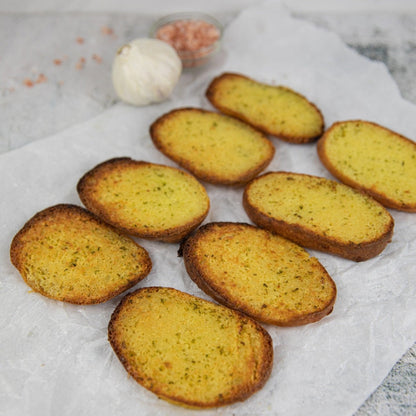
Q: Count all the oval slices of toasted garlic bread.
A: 8